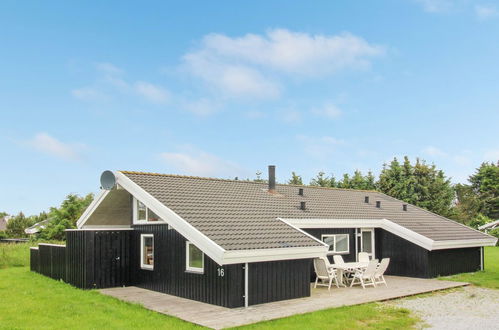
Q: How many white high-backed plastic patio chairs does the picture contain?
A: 6